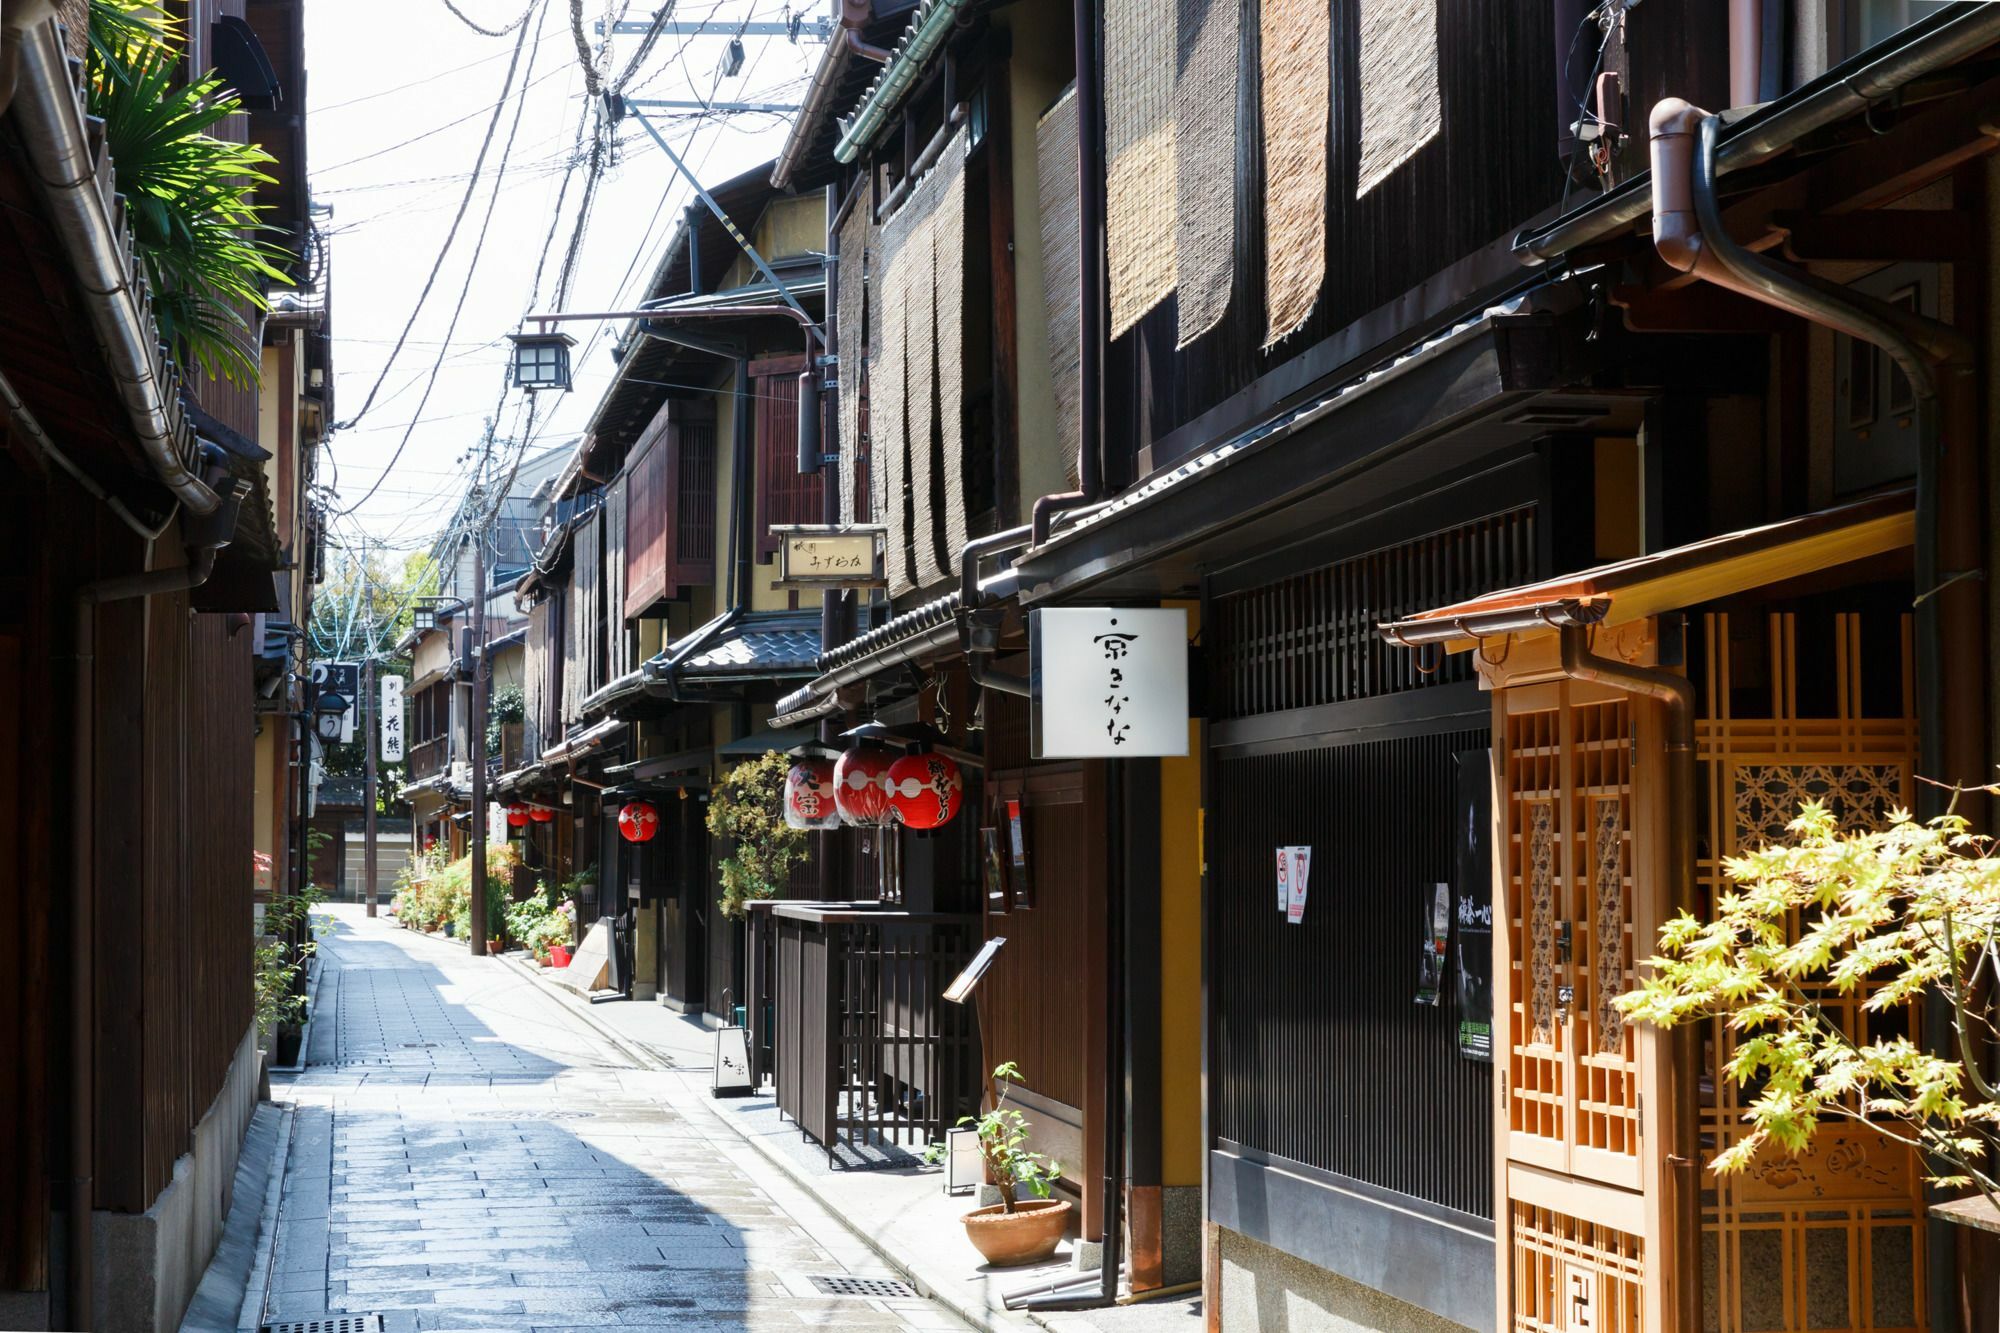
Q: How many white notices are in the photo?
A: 2